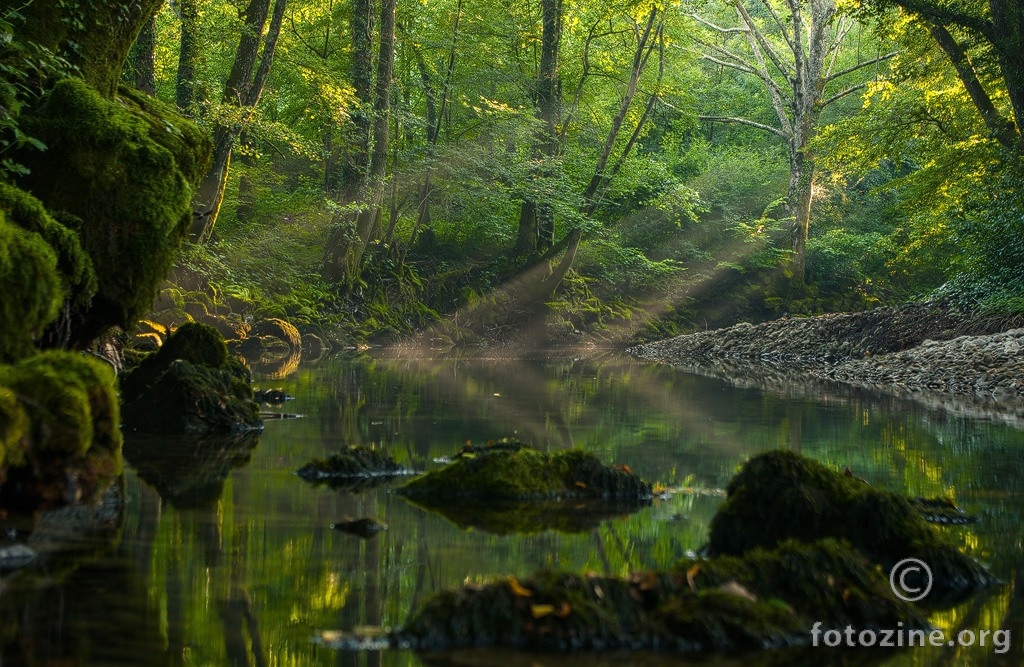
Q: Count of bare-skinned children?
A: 0